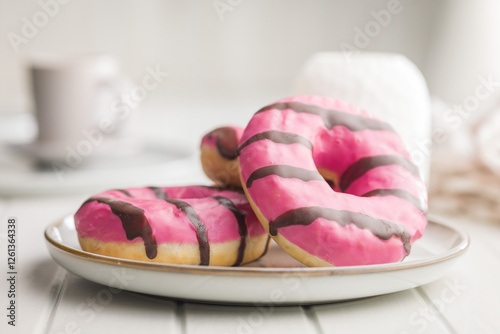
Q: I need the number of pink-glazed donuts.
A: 3